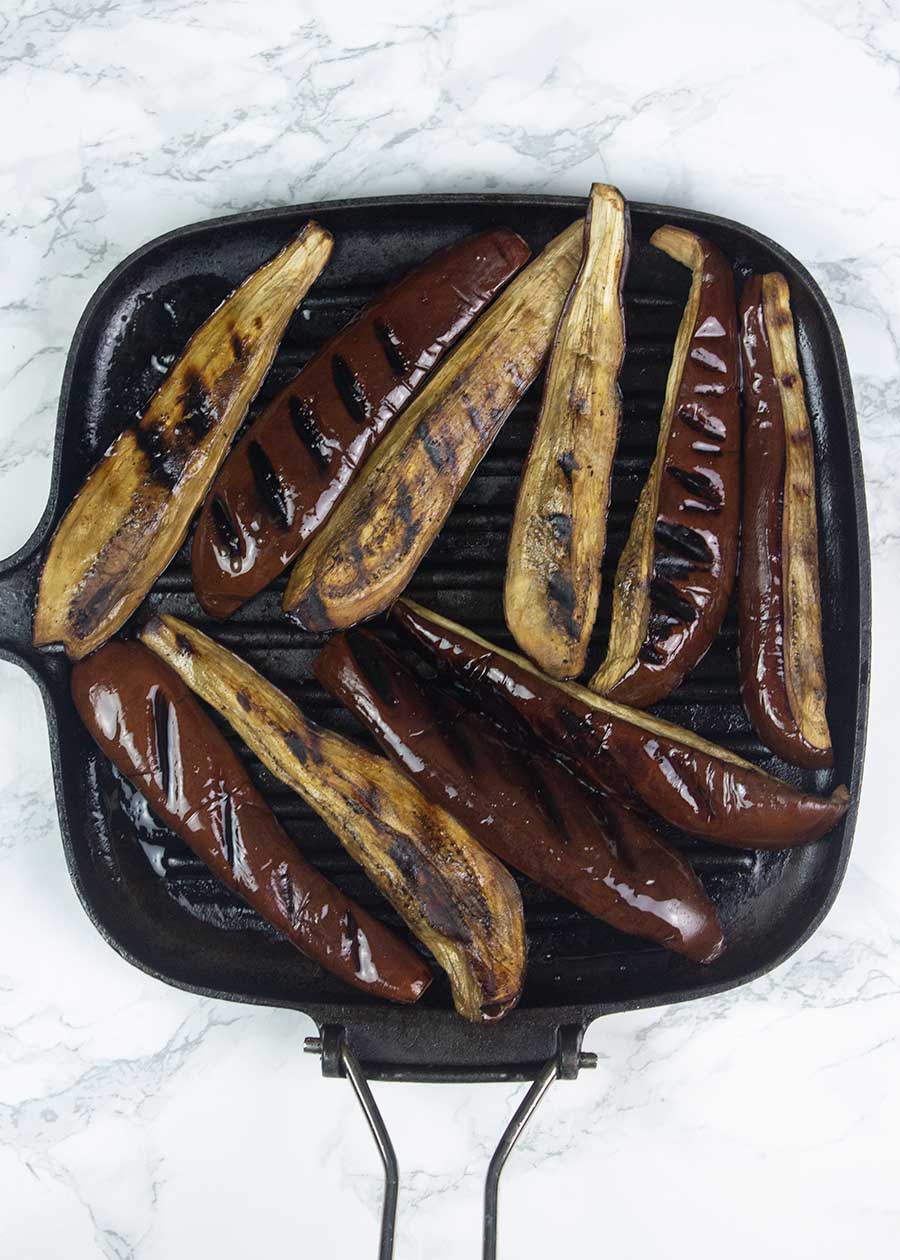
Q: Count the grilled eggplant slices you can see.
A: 10